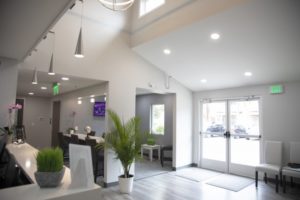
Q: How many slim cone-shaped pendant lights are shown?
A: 3